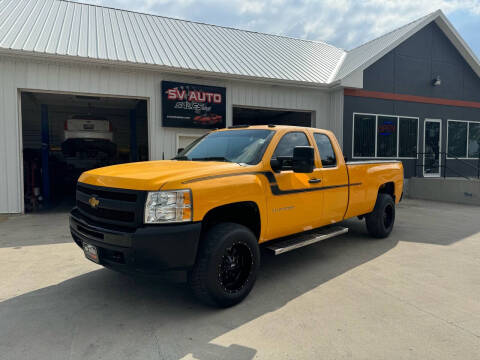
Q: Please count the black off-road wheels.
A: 2